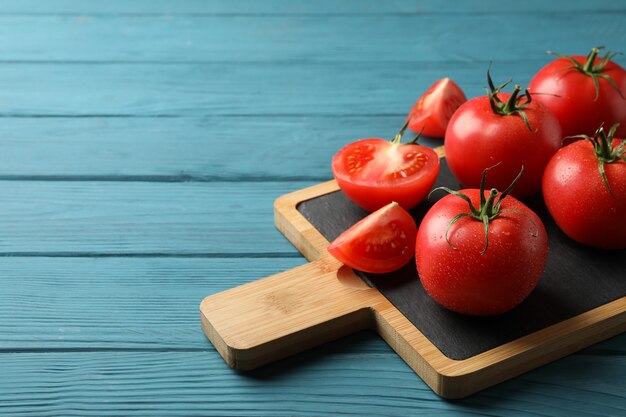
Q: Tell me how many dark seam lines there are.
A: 6